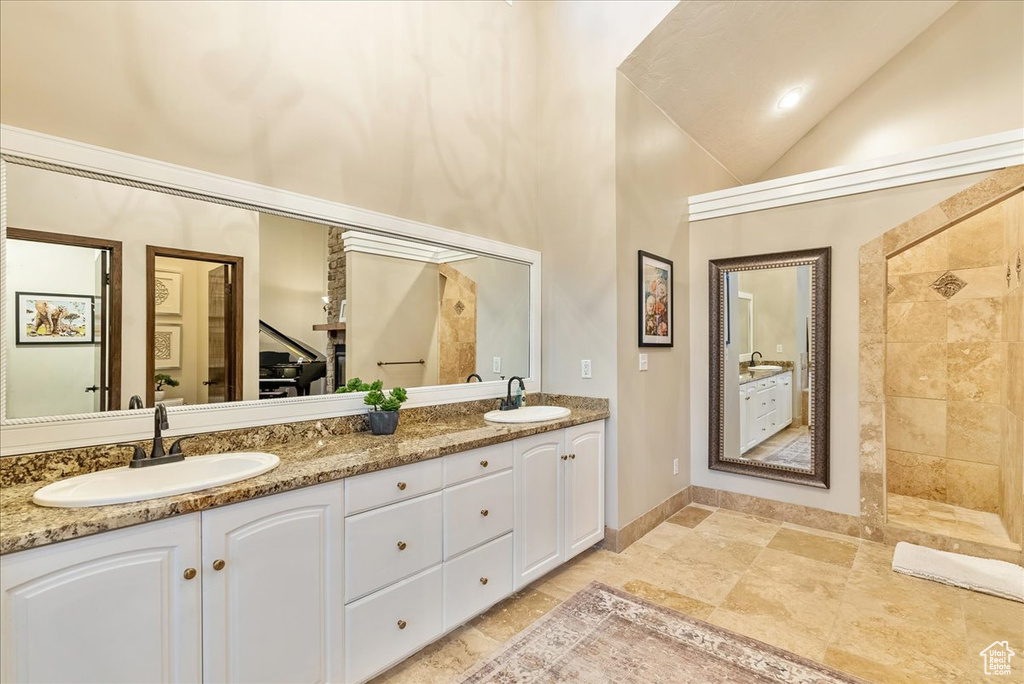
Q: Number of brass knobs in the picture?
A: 10